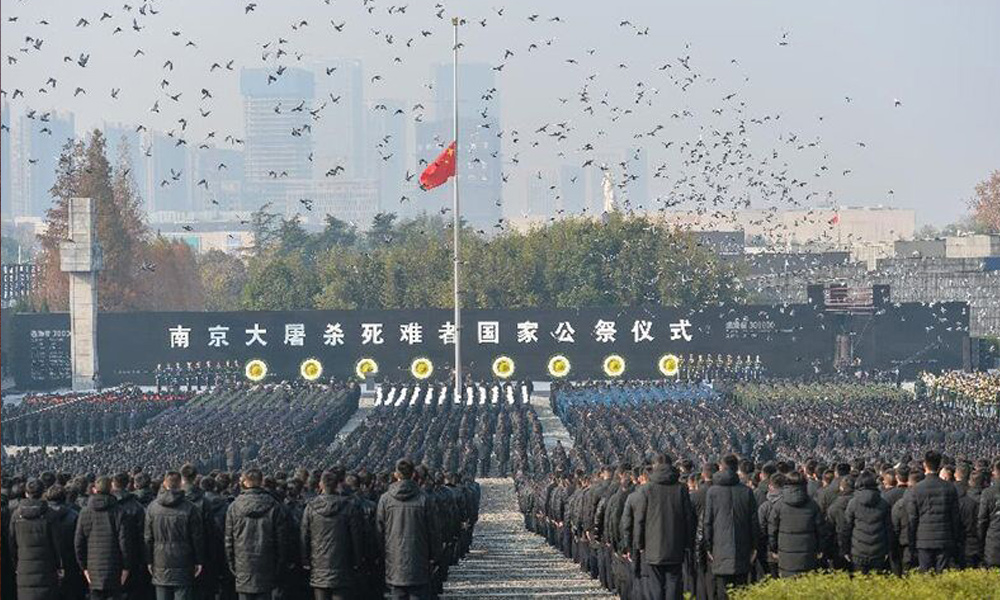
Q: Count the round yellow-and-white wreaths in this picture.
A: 8